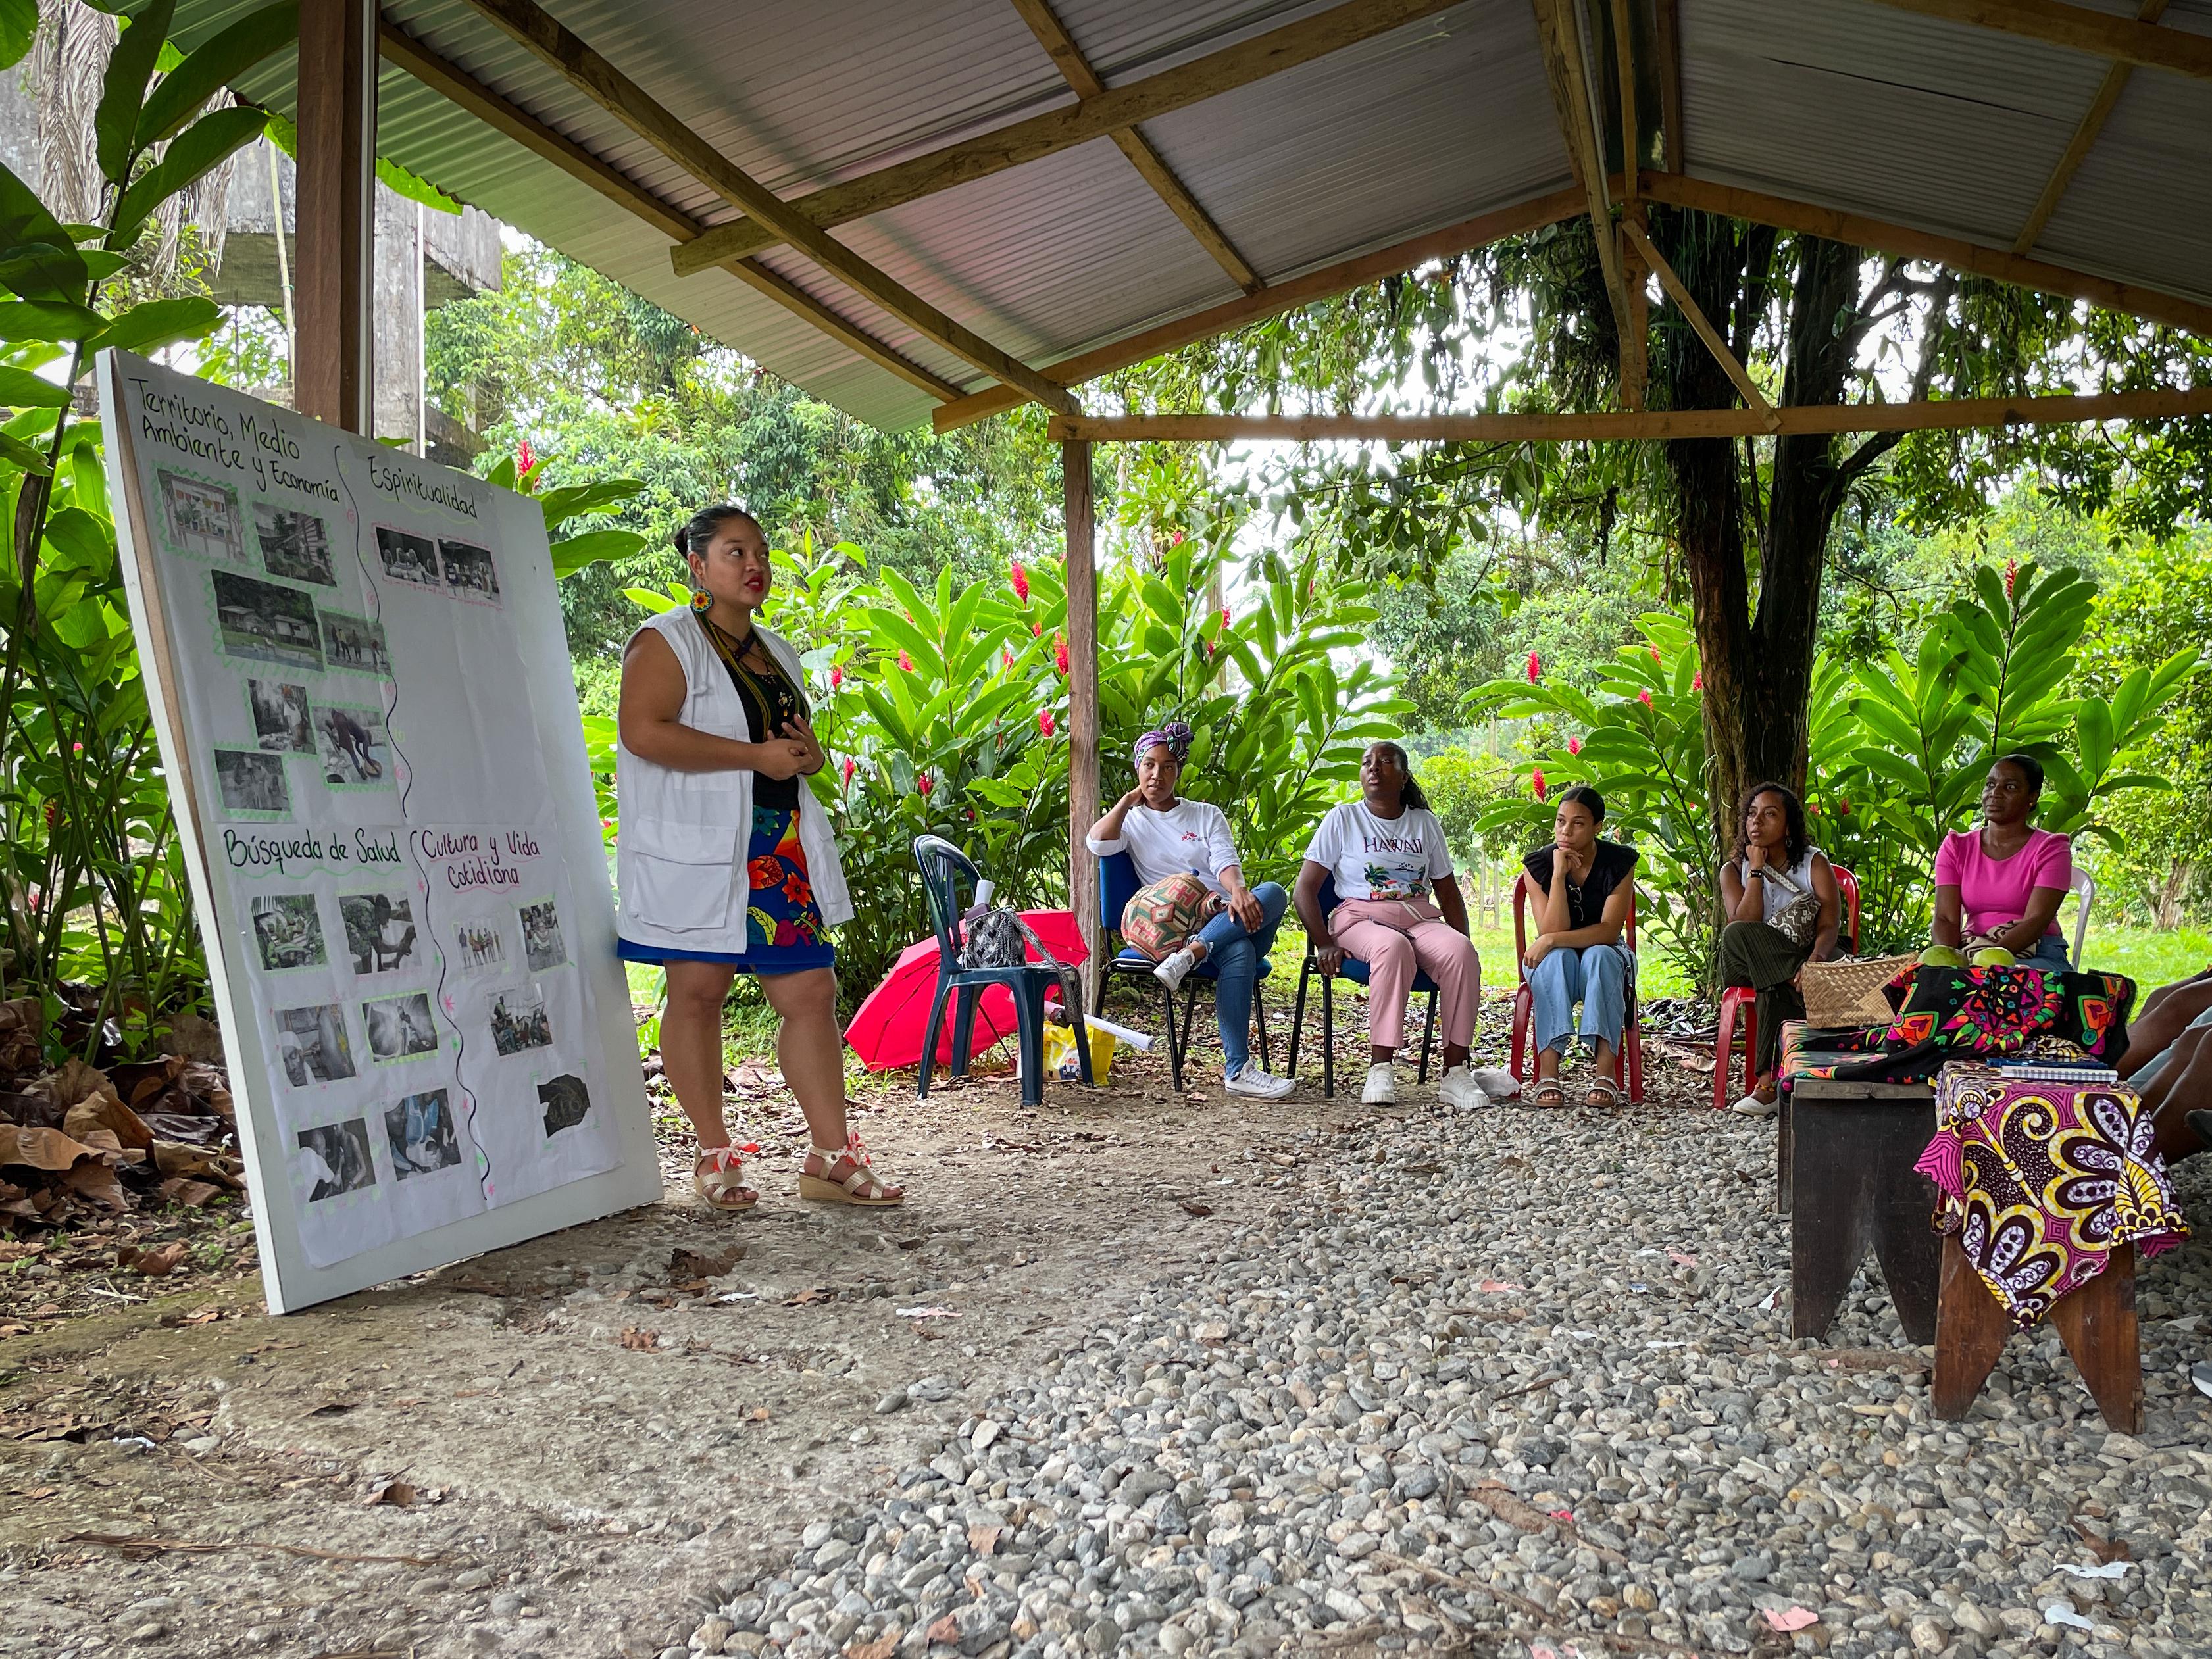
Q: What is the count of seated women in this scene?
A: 5